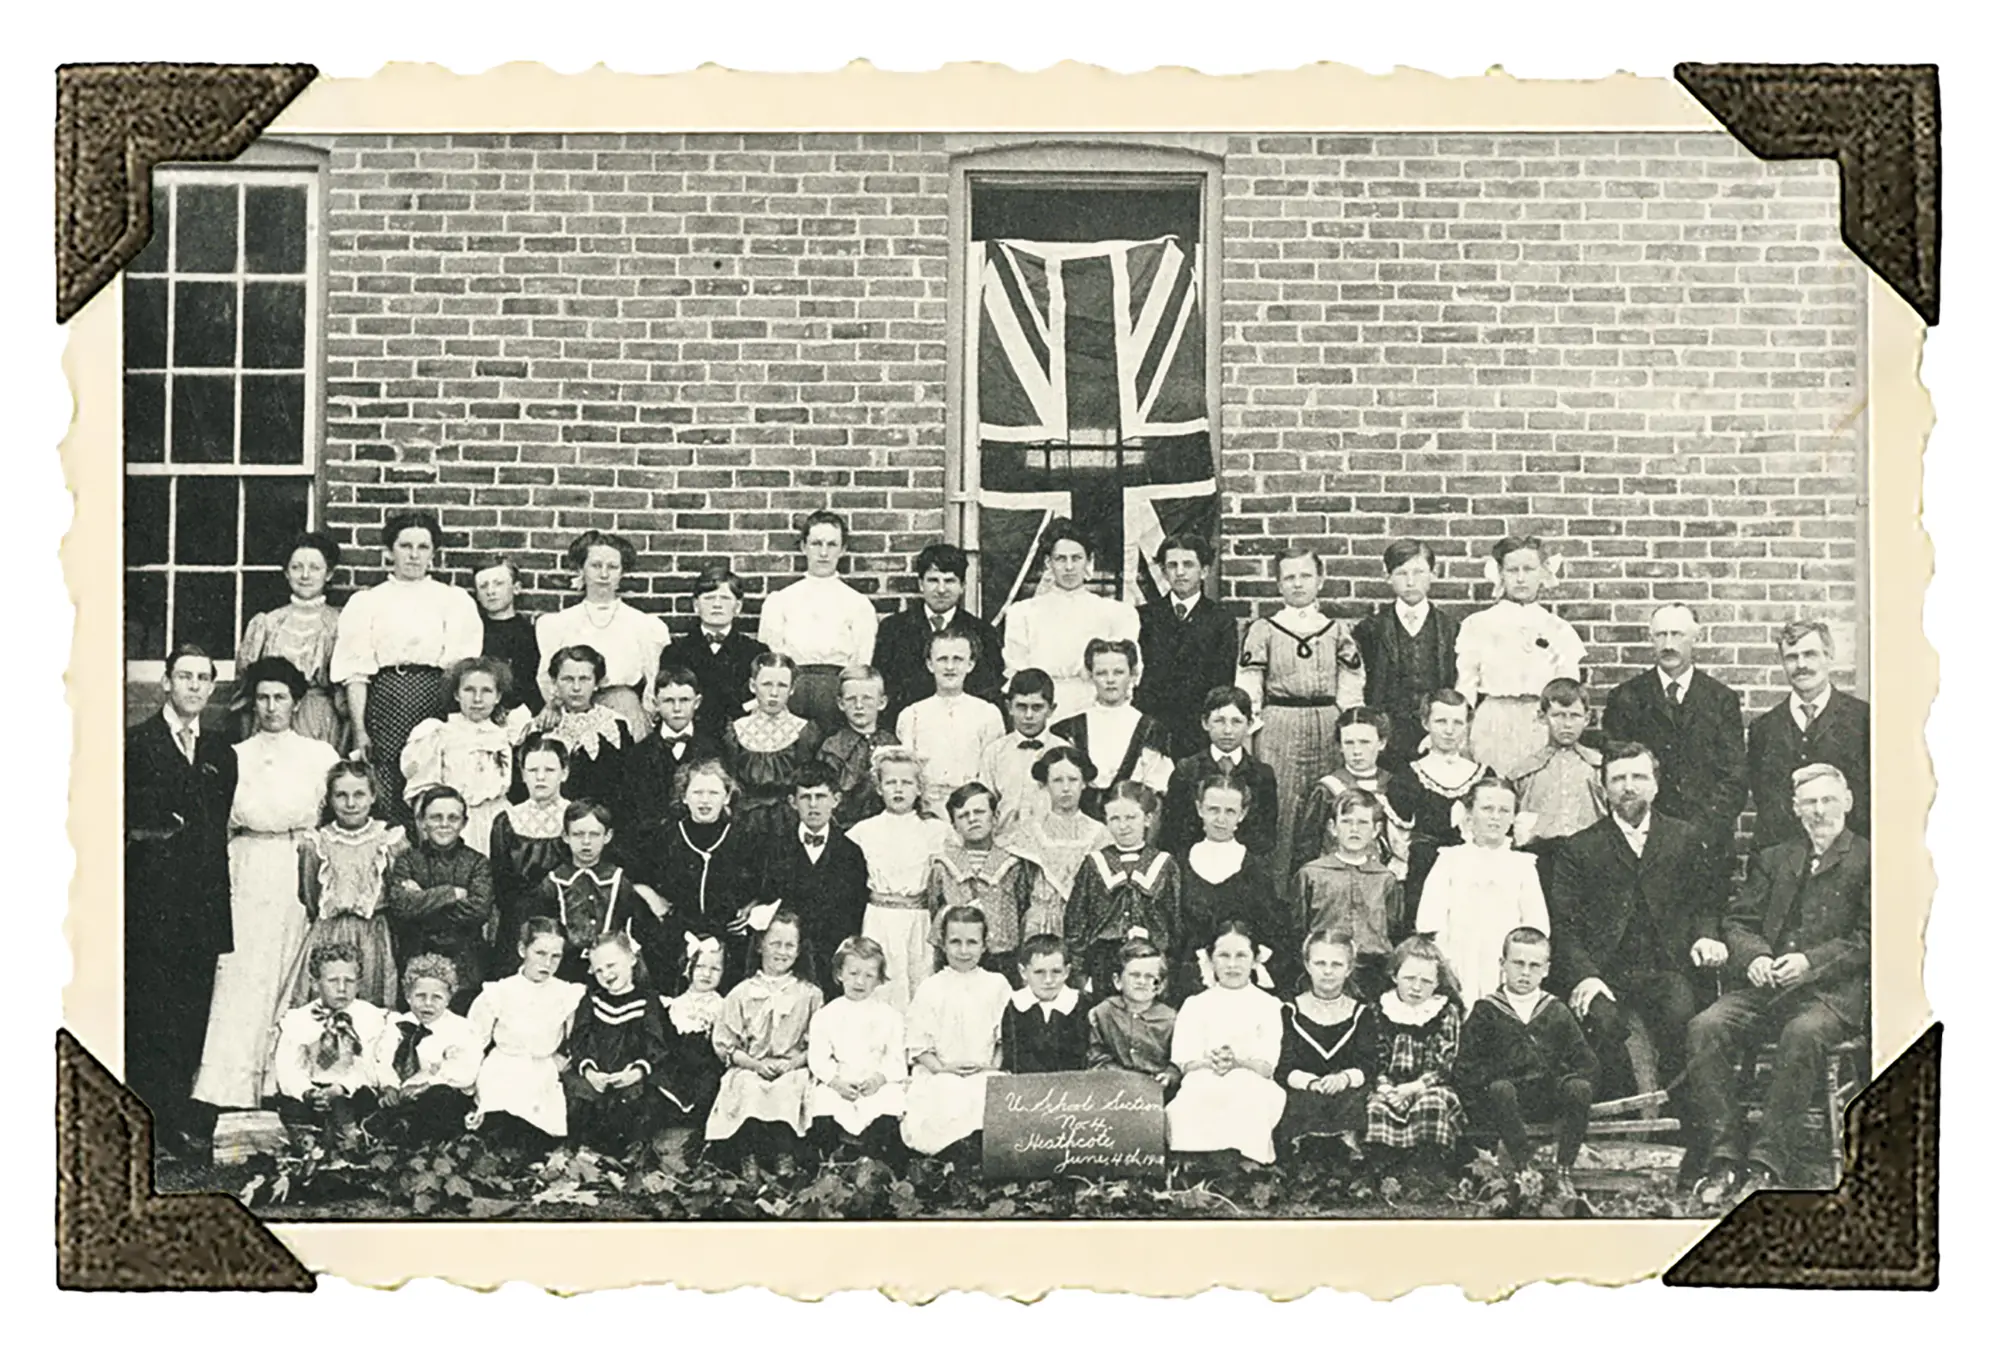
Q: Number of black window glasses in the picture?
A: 15